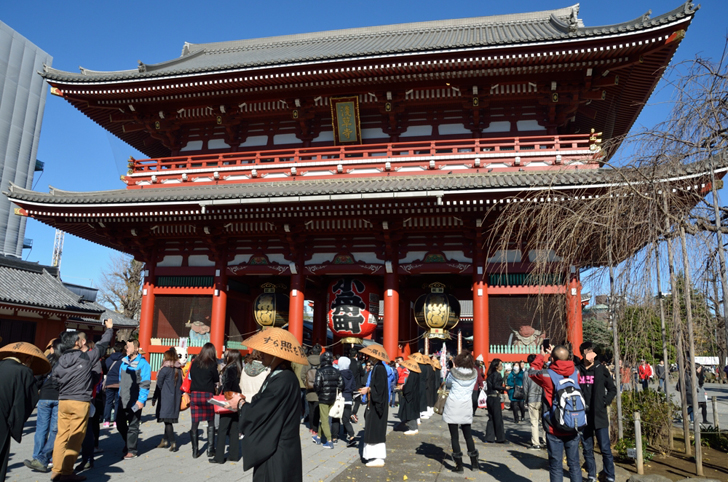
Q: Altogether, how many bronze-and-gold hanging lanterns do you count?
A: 2